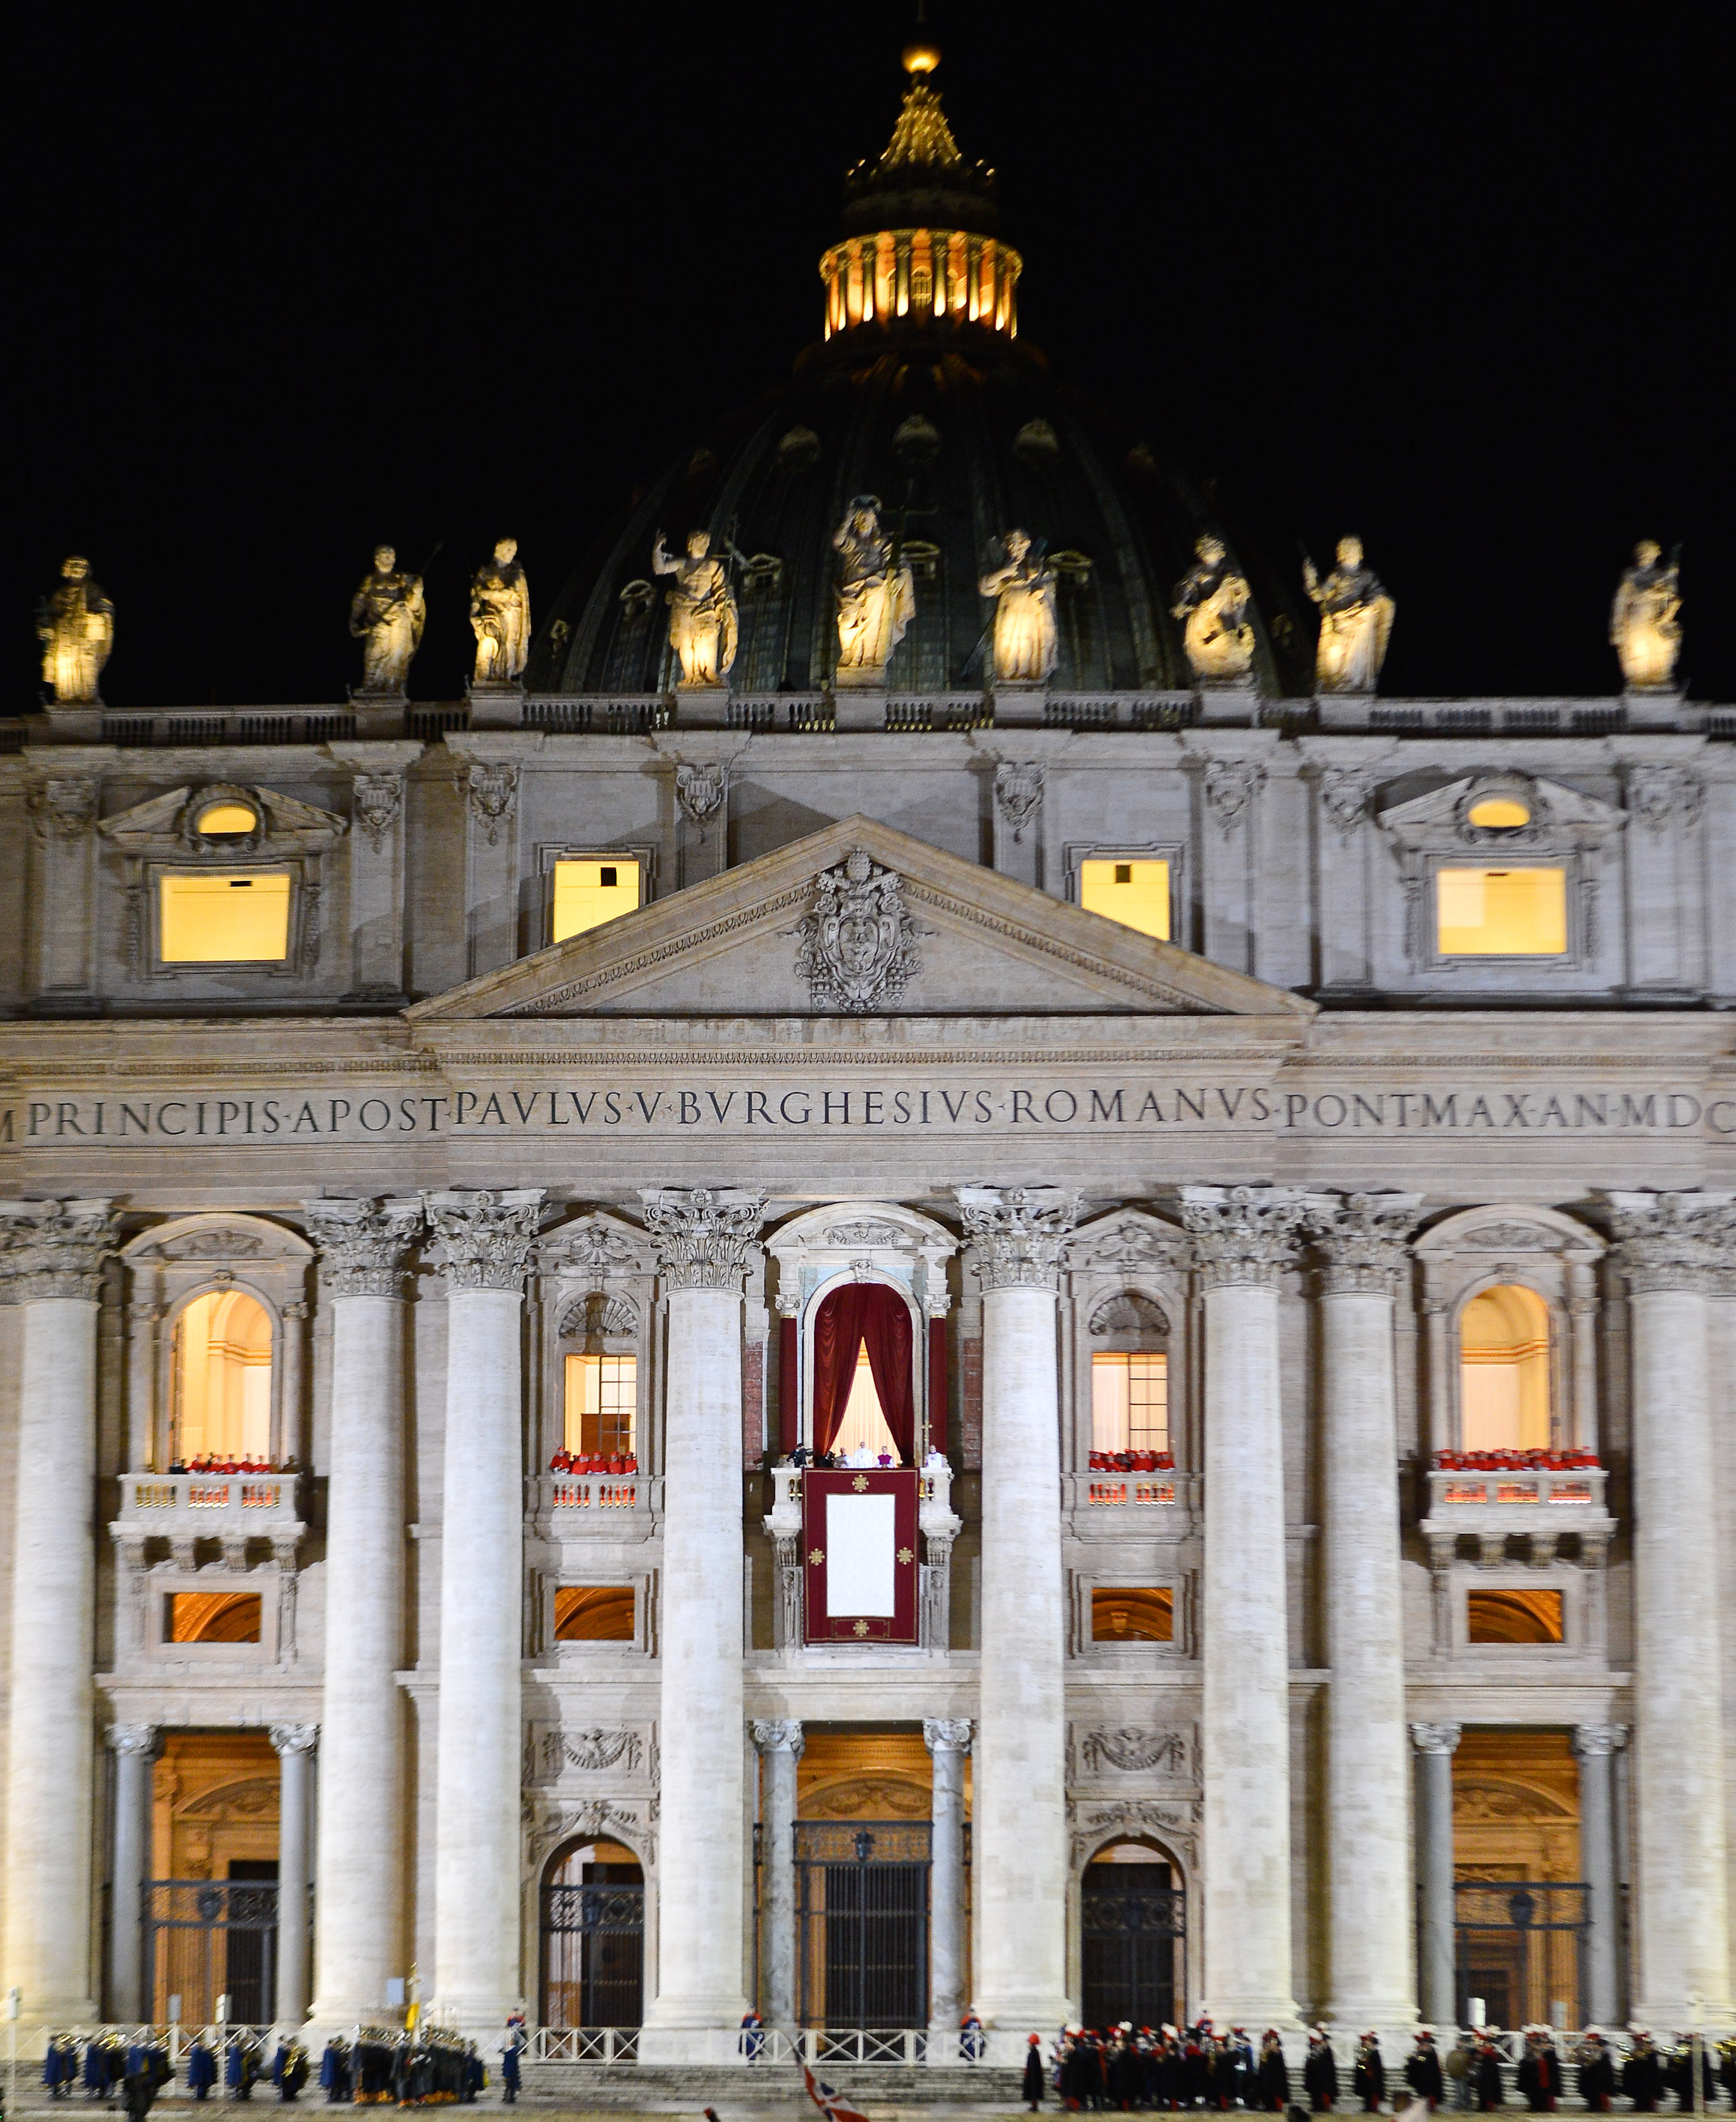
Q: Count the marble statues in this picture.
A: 9